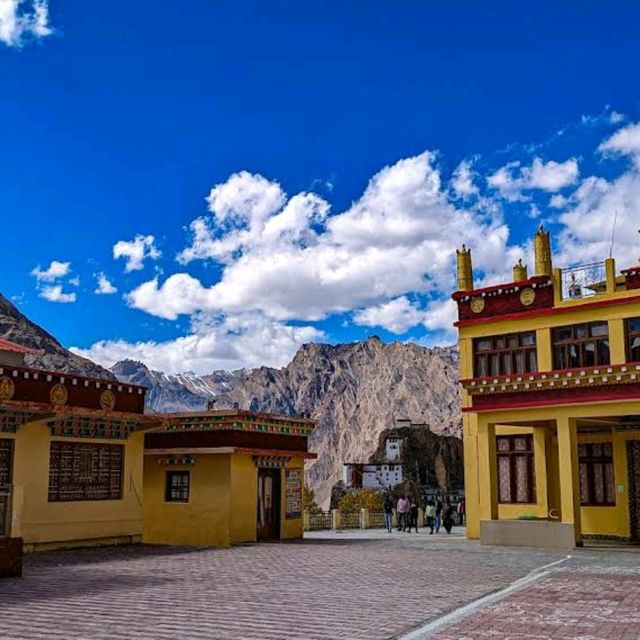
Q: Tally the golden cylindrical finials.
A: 3